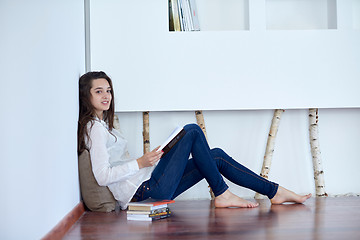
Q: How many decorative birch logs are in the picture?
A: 5